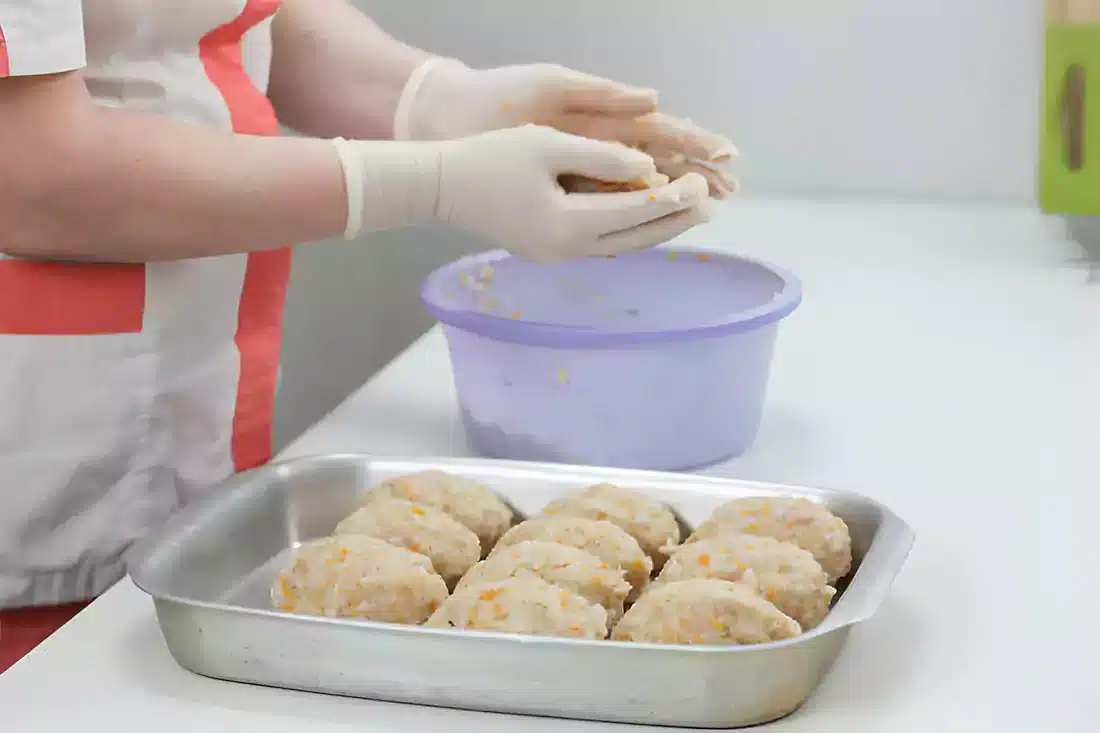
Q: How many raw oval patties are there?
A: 10